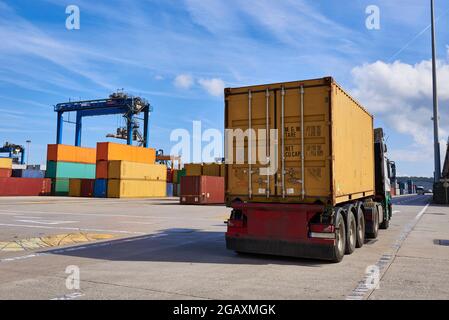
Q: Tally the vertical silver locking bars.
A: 4